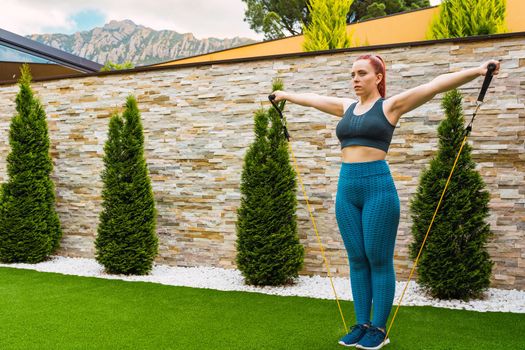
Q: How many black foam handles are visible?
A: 2